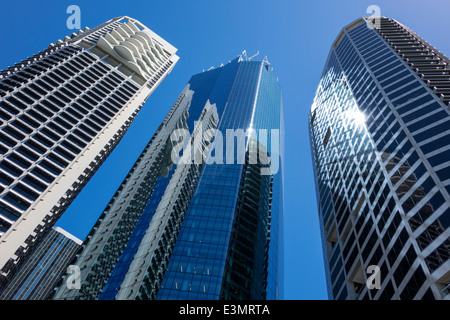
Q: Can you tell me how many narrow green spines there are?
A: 0